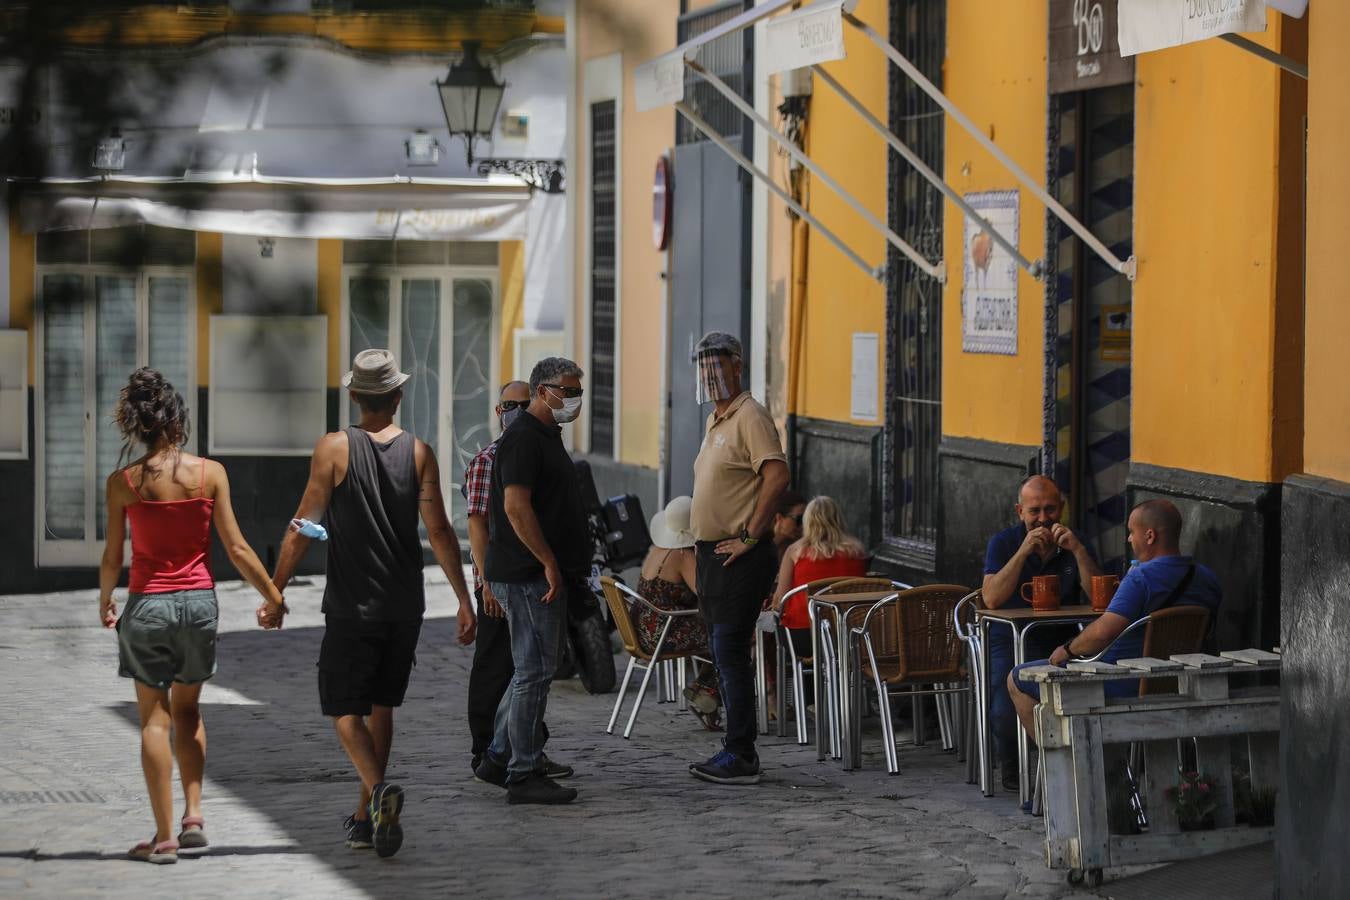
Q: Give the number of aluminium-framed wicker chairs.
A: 6